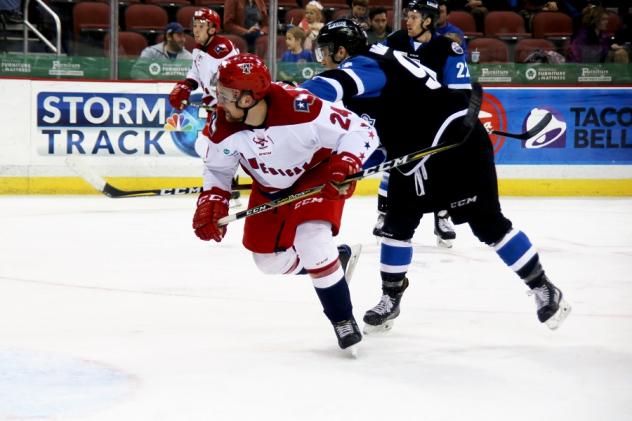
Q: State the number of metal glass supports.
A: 3